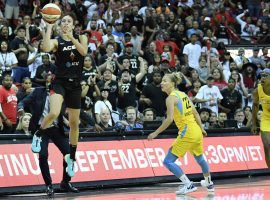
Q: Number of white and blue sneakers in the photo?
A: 2